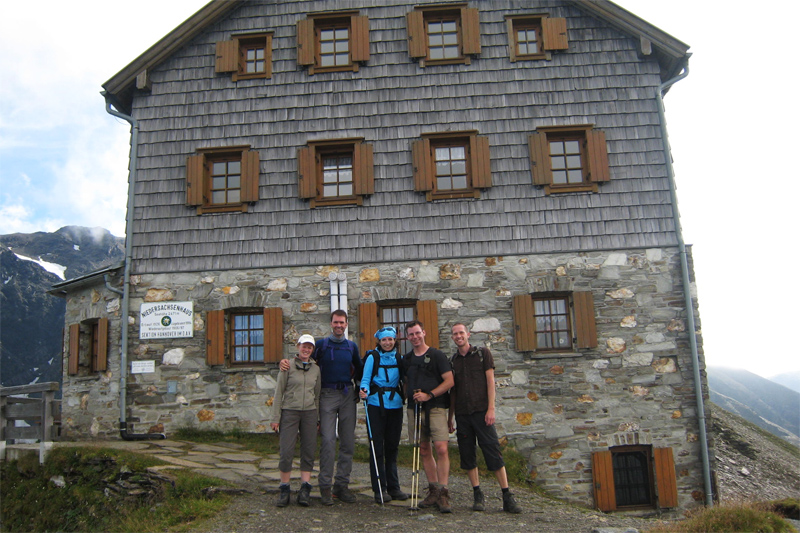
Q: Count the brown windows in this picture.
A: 13